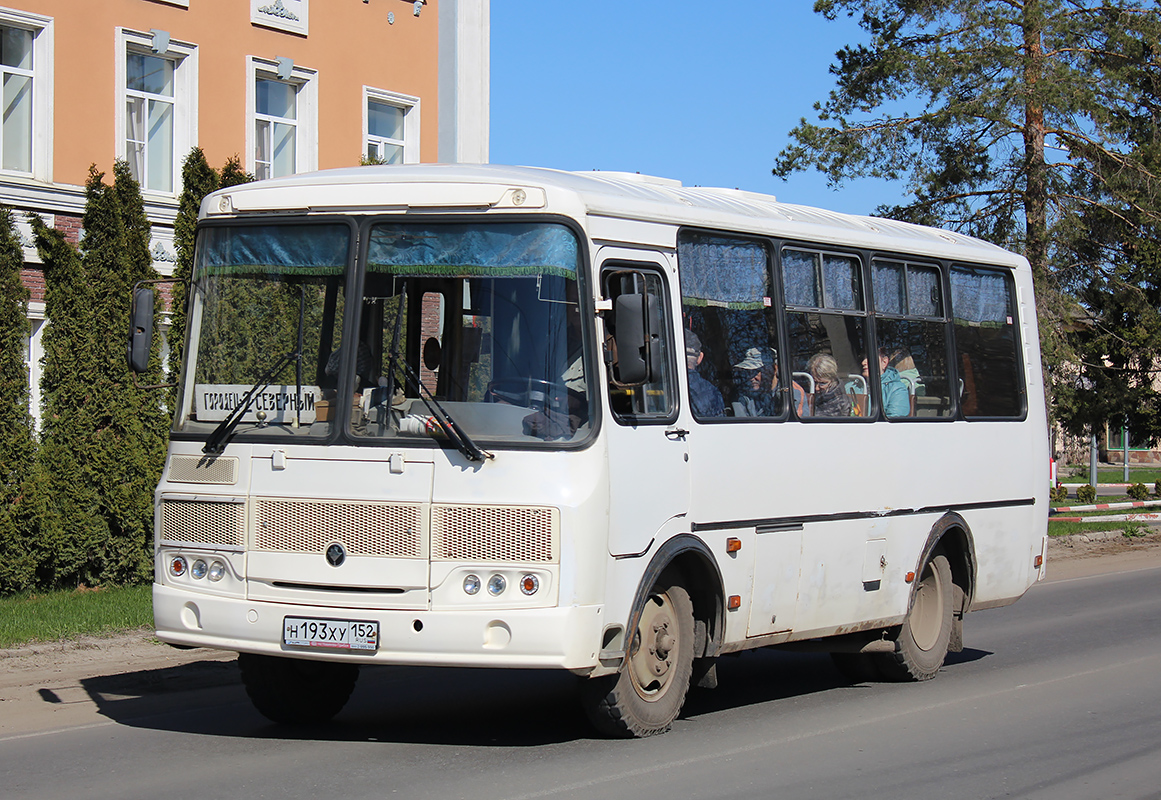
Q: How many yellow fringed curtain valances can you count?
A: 0